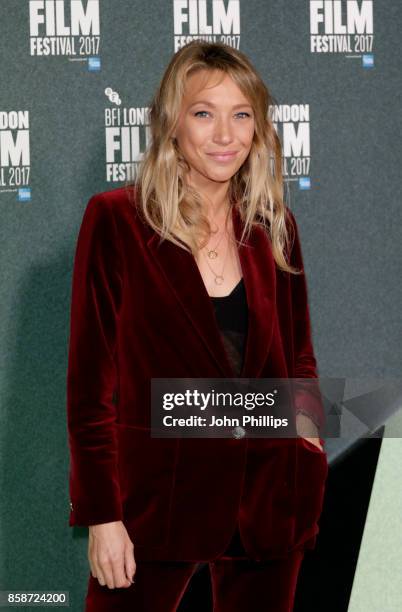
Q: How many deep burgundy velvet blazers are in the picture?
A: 1